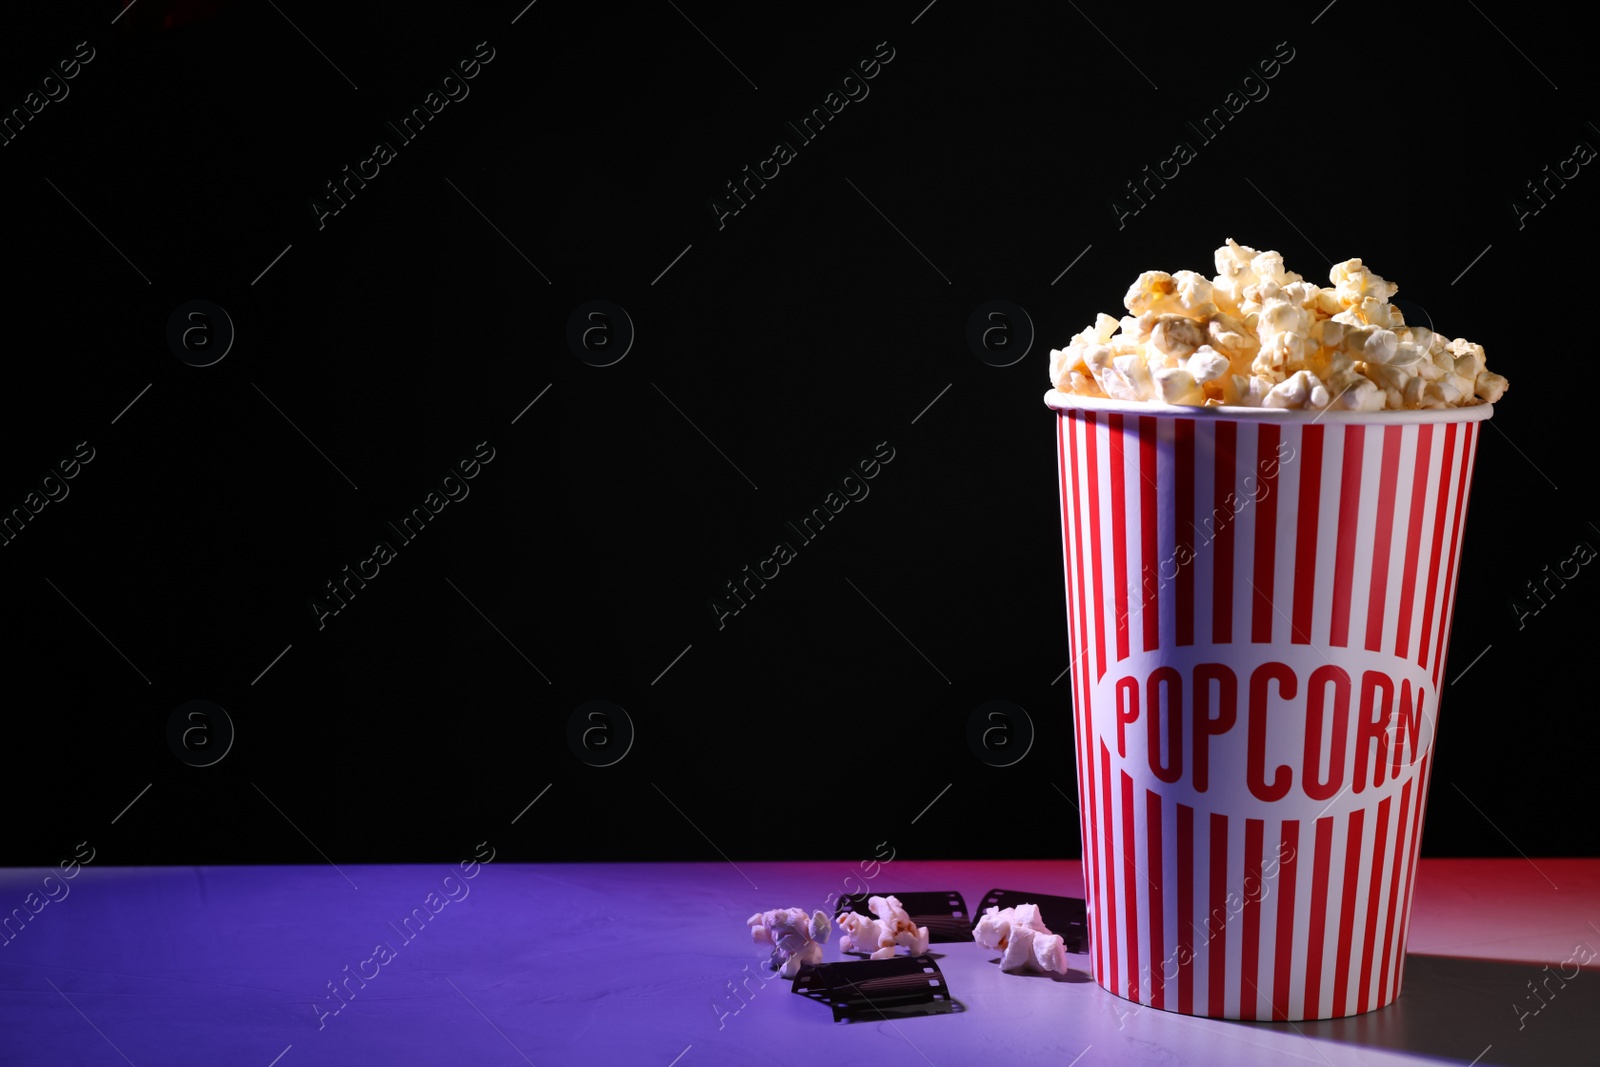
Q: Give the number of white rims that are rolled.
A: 1